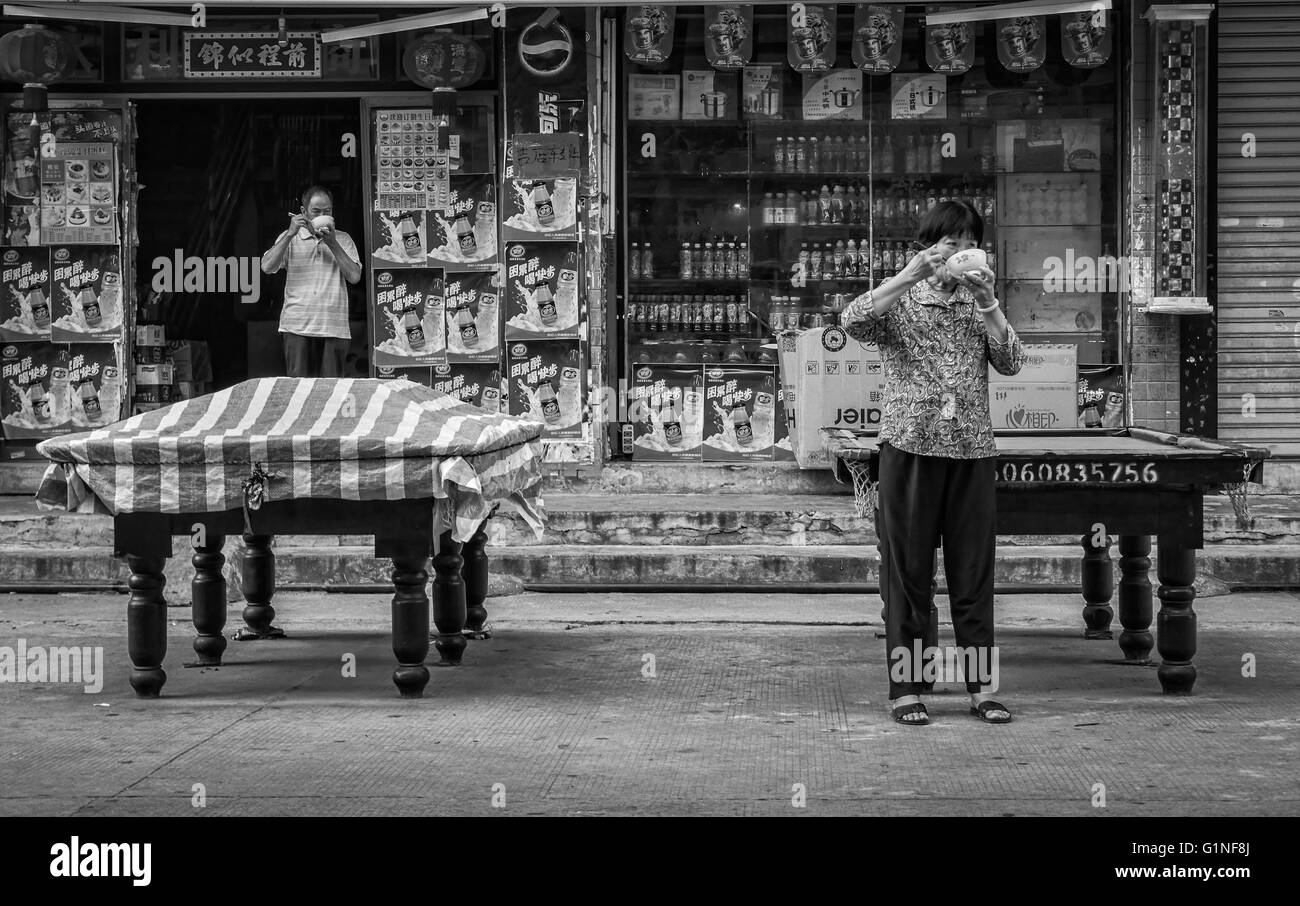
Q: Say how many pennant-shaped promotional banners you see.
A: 7